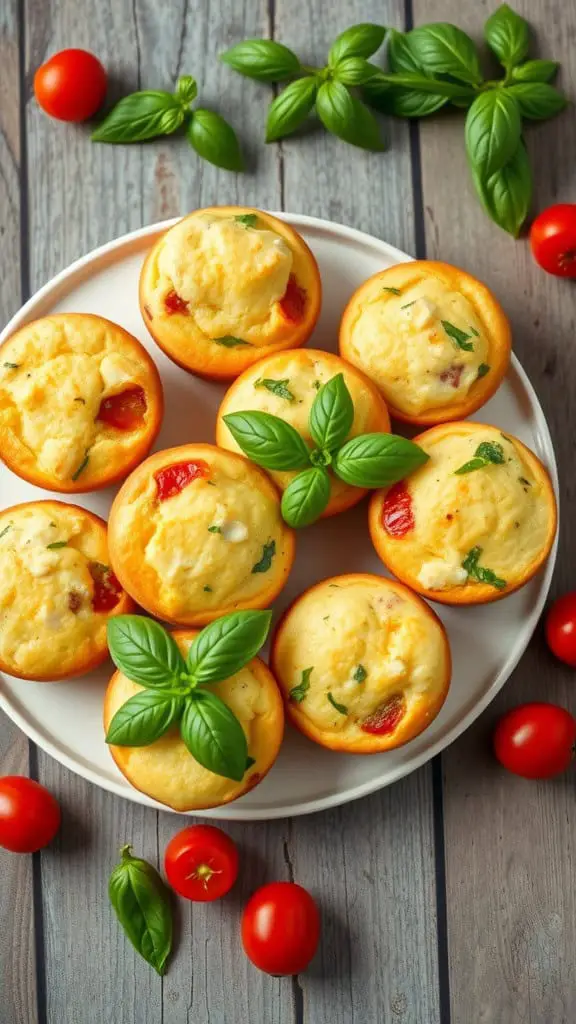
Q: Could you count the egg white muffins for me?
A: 9